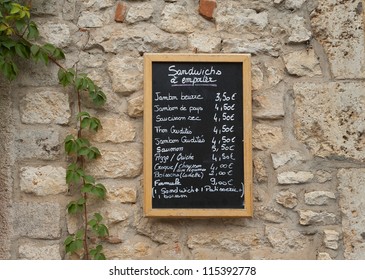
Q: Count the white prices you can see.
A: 10